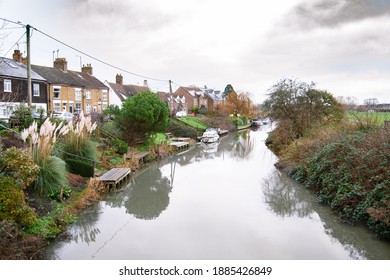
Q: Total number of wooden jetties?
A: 3